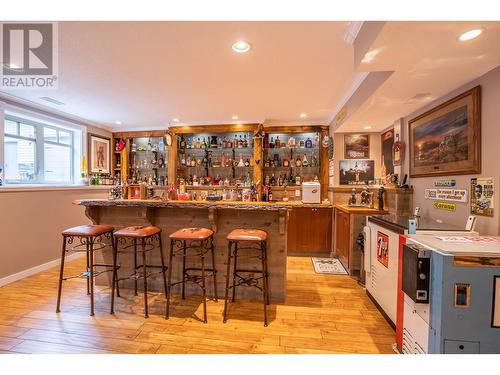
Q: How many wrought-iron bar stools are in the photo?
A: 4